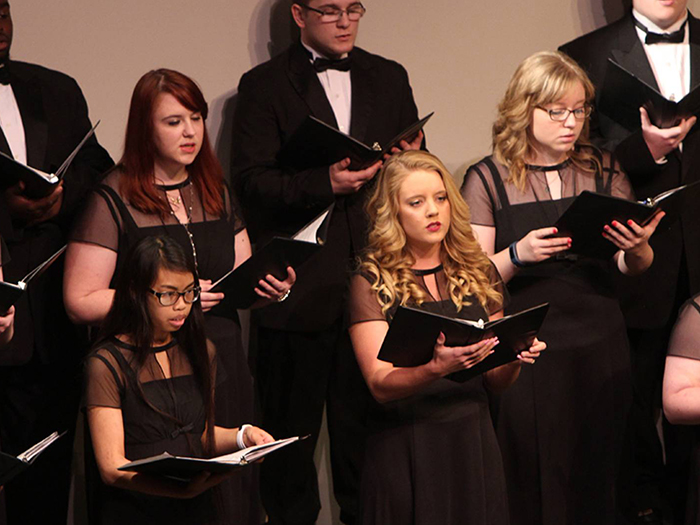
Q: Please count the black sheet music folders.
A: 9